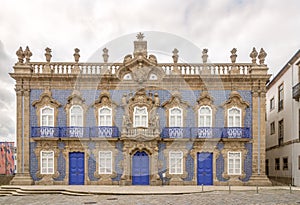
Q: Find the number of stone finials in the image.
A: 11